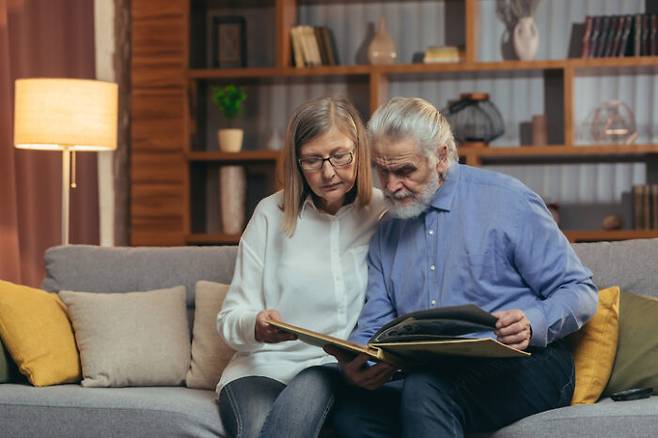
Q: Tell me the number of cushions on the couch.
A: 6